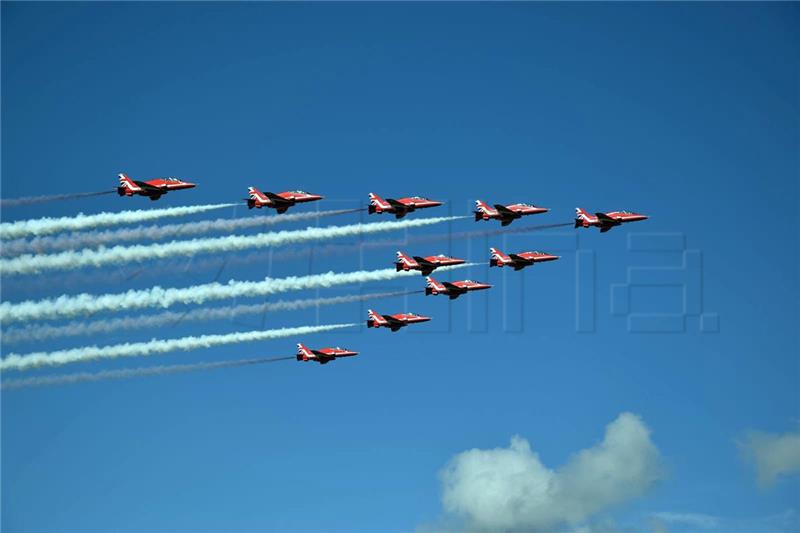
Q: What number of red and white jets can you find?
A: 10